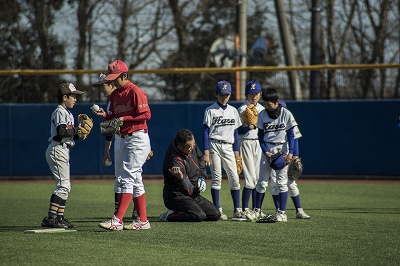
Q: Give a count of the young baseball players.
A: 7